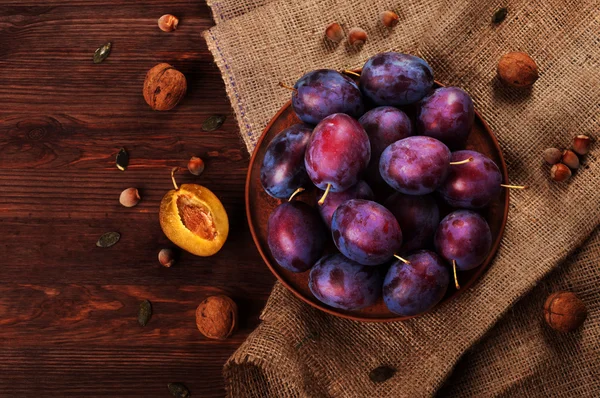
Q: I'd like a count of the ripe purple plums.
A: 15